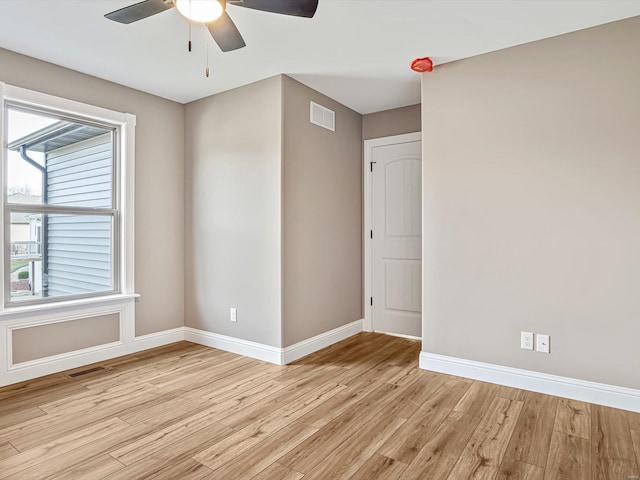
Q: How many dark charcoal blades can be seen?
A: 3